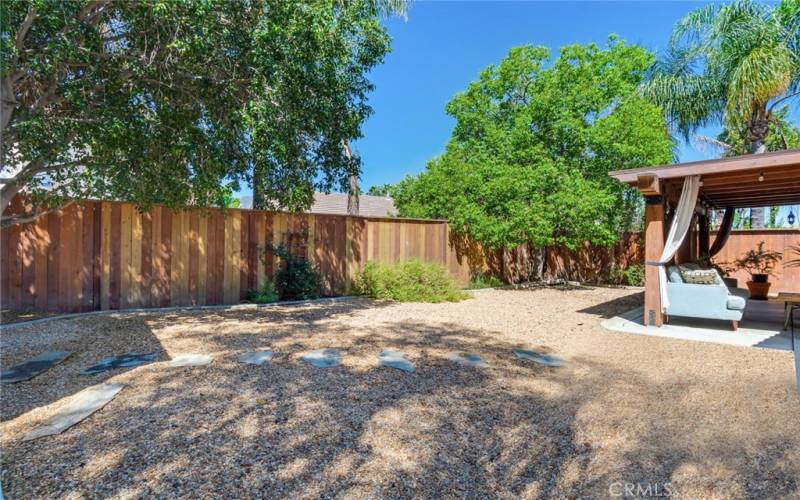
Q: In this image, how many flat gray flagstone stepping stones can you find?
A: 9